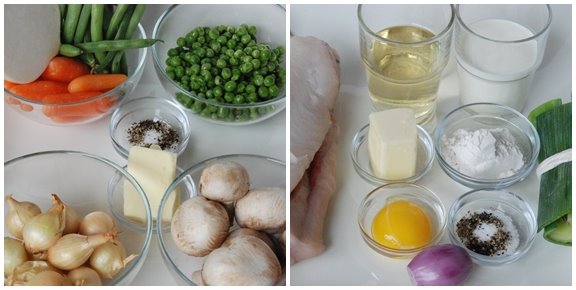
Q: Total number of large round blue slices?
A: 0